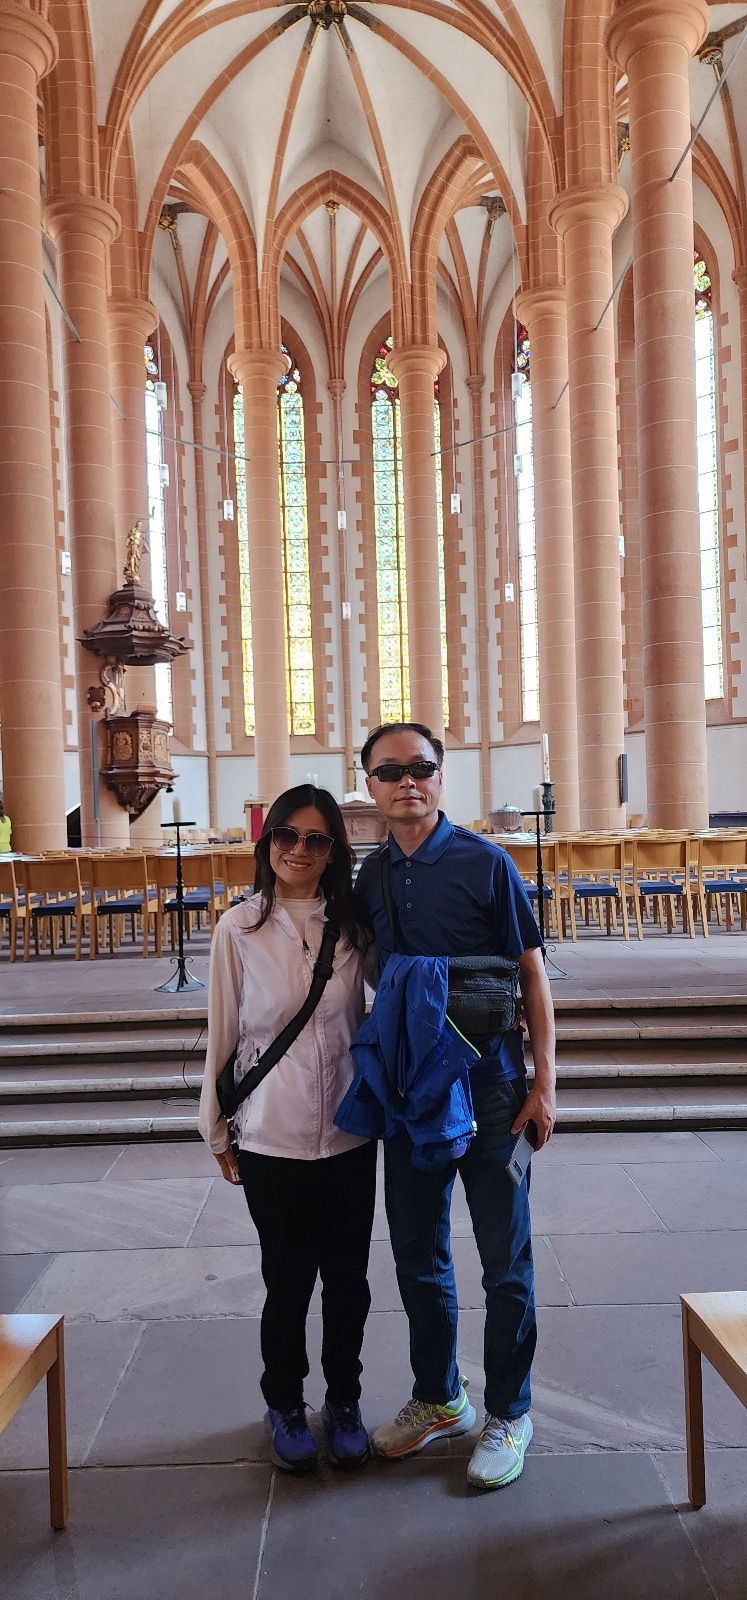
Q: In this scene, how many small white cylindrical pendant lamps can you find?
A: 12